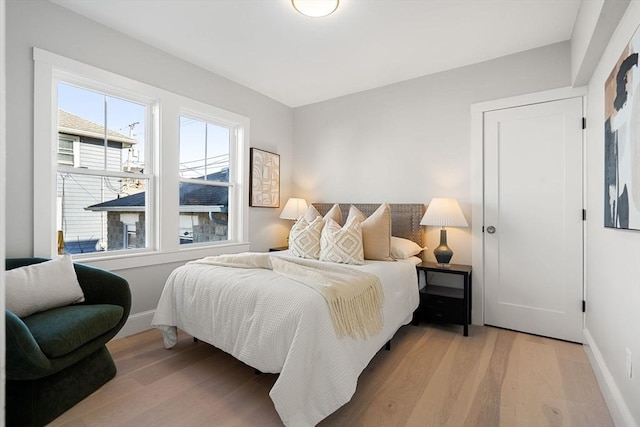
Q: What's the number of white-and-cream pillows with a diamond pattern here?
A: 2